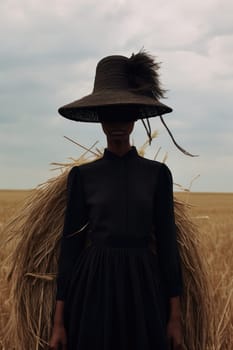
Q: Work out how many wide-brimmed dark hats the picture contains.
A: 1